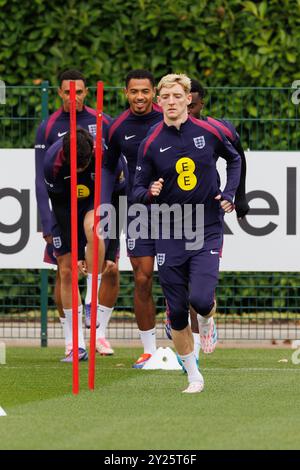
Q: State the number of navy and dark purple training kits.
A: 5